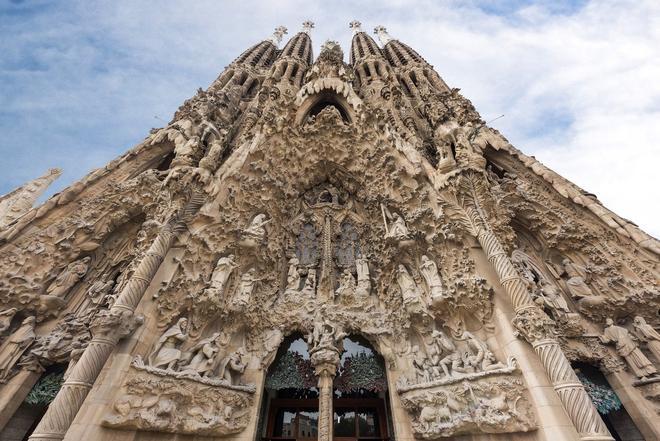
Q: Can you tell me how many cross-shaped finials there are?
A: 4